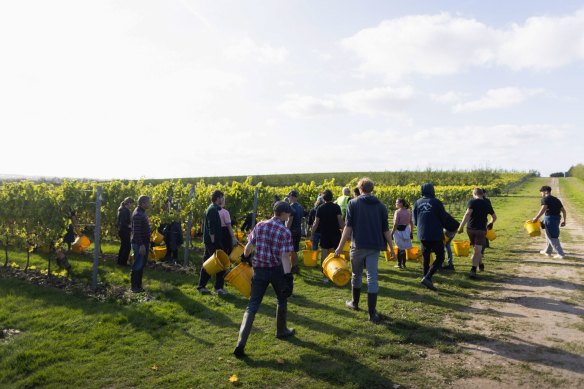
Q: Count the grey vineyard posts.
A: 3